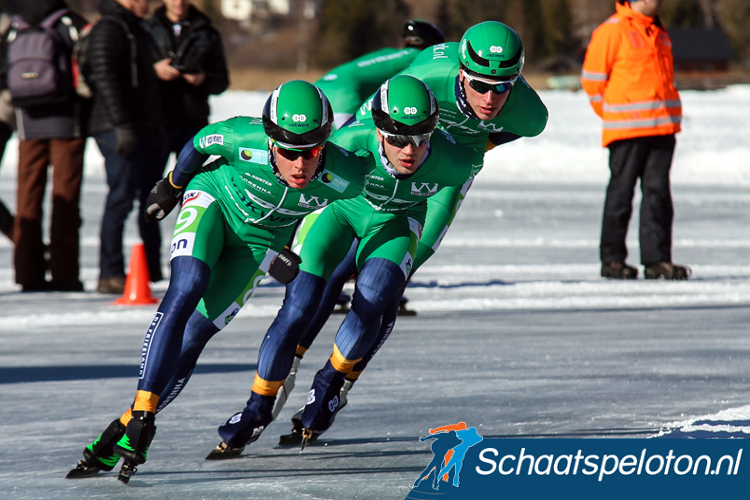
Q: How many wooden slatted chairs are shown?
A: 0